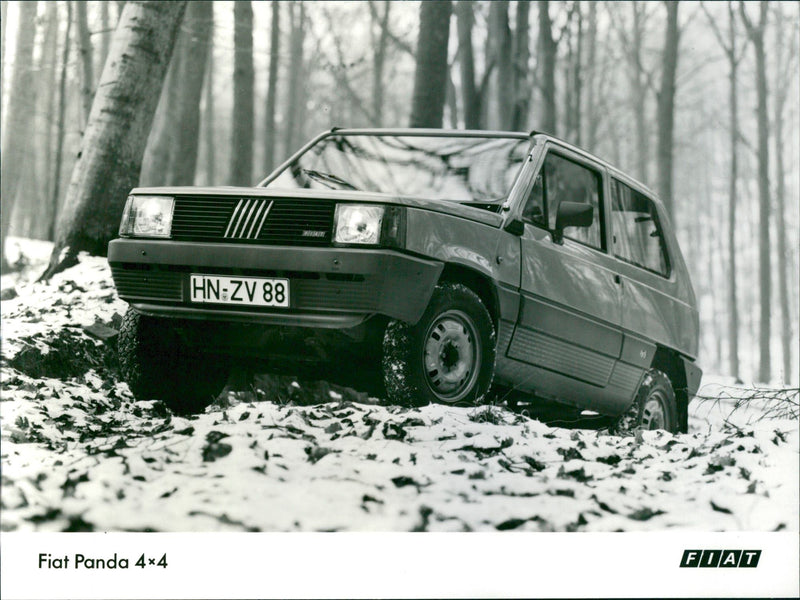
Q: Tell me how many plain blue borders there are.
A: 0